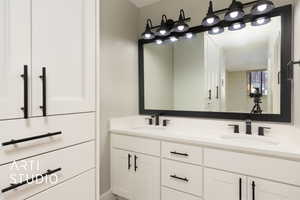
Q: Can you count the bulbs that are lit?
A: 6